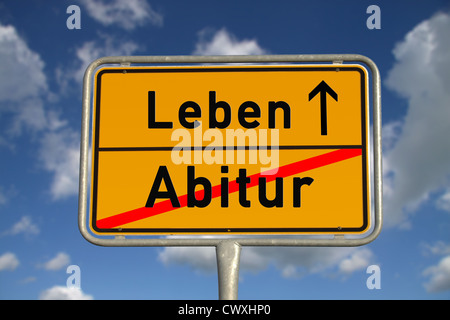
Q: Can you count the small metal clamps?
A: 4